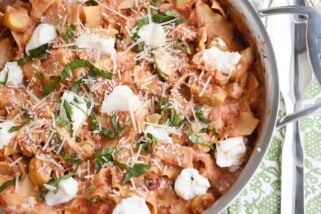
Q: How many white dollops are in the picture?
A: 13